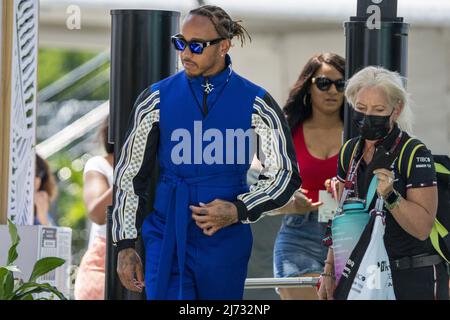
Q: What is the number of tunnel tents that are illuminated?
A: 0